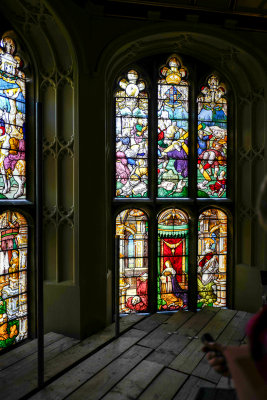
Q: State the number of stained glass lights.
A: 8